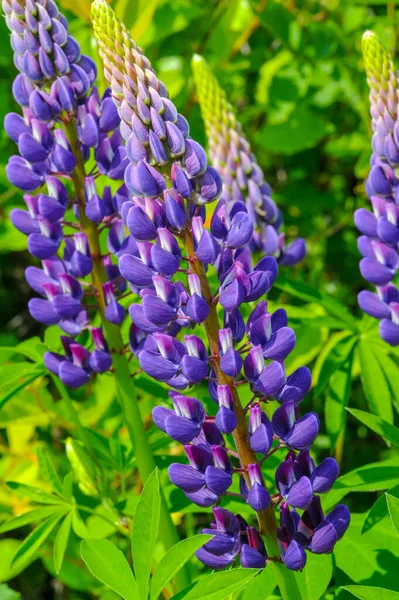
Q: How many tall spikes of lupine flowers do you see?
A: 4